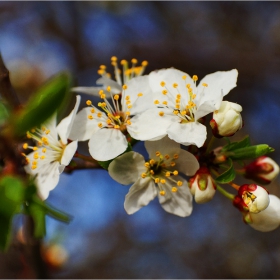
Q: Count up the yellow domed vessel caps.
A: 0